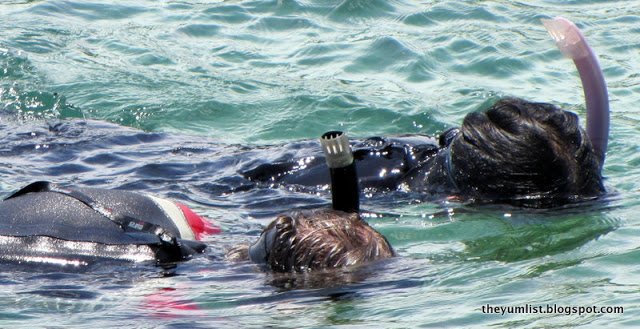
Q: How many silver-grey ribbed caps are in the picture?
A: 1